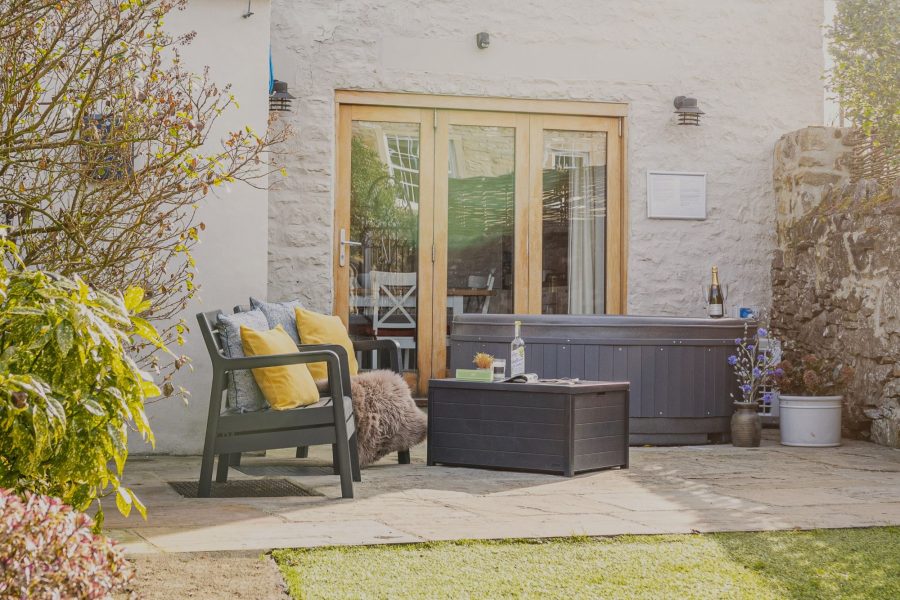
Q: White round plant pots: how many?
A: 1